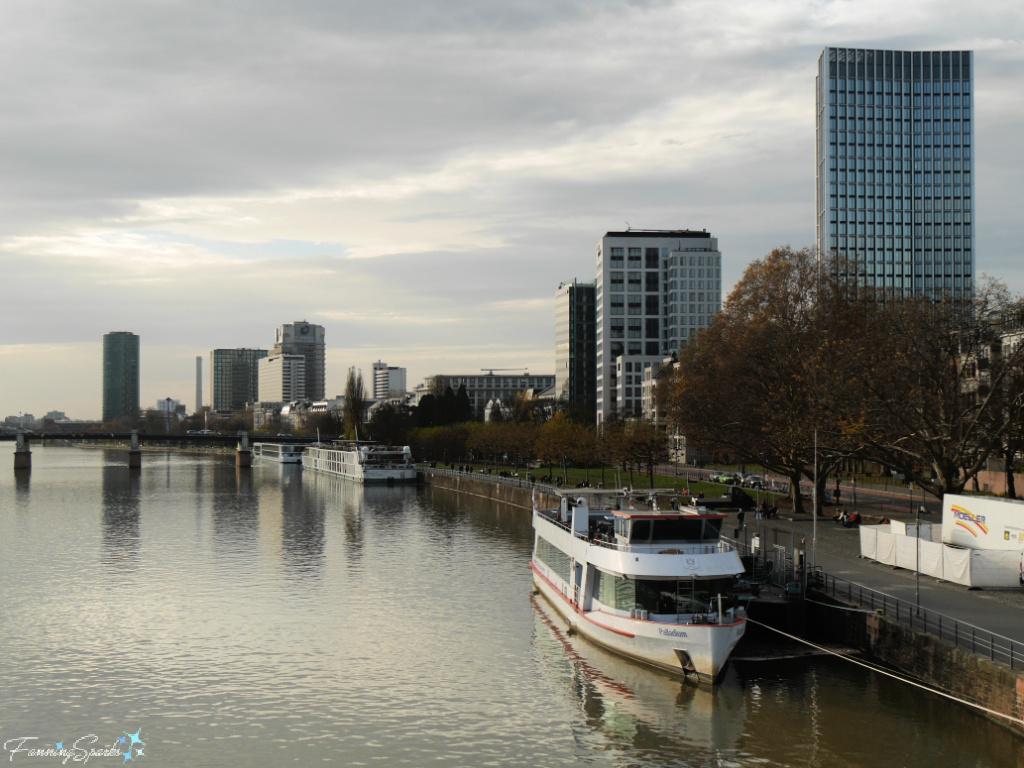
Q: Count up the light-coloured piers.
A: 3